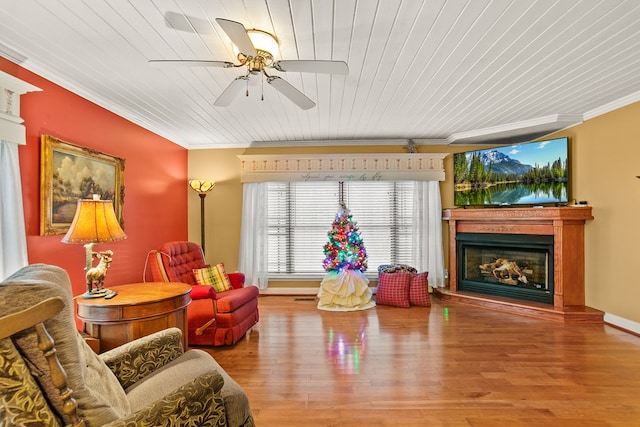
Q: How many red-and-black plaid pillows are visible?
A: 2